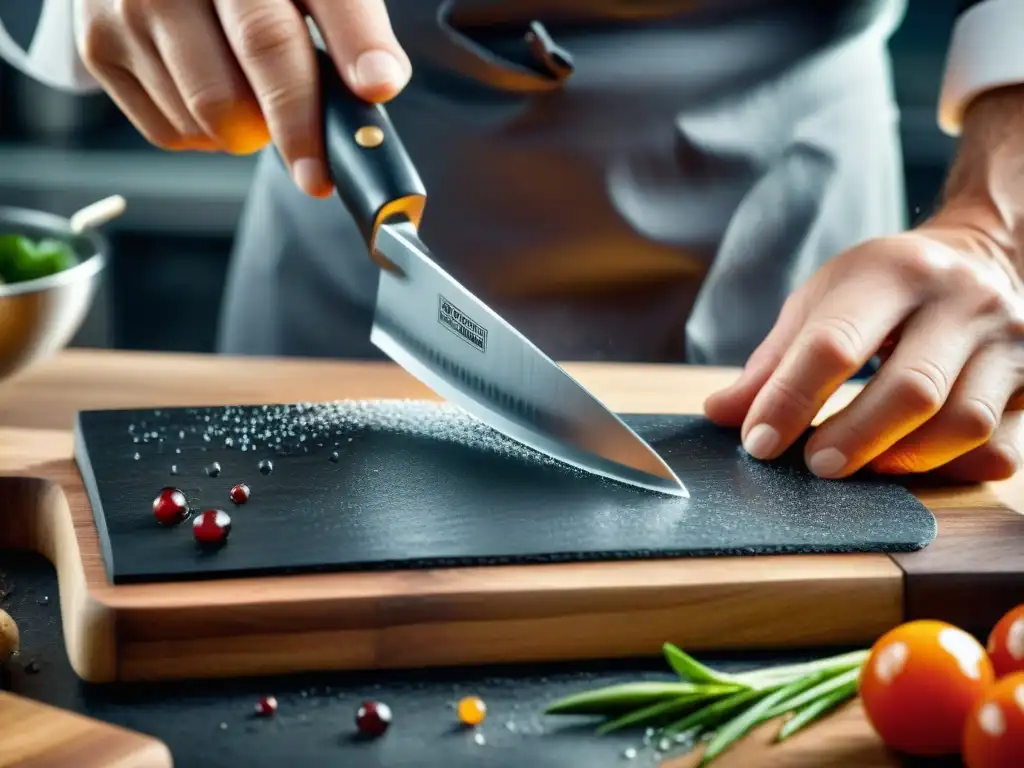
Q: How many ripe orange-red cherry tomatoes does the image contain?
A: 3